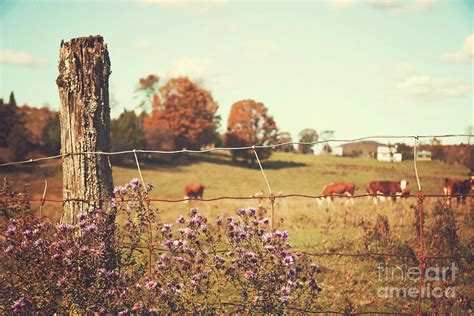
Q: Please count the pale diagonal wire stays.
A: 3